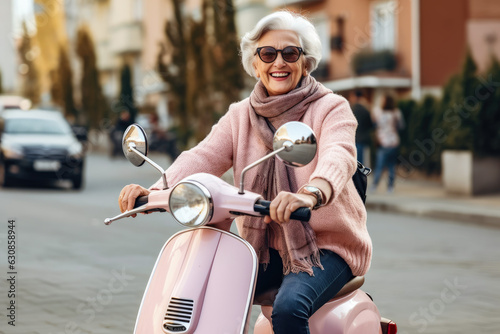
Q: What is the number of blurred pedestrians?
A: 2